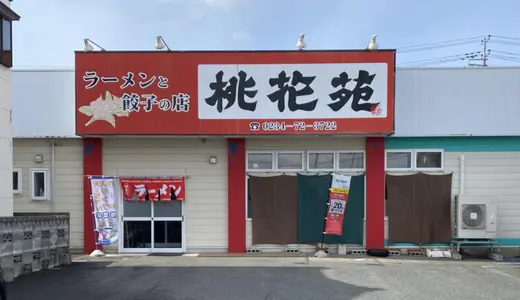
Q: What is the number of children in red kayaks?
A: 0